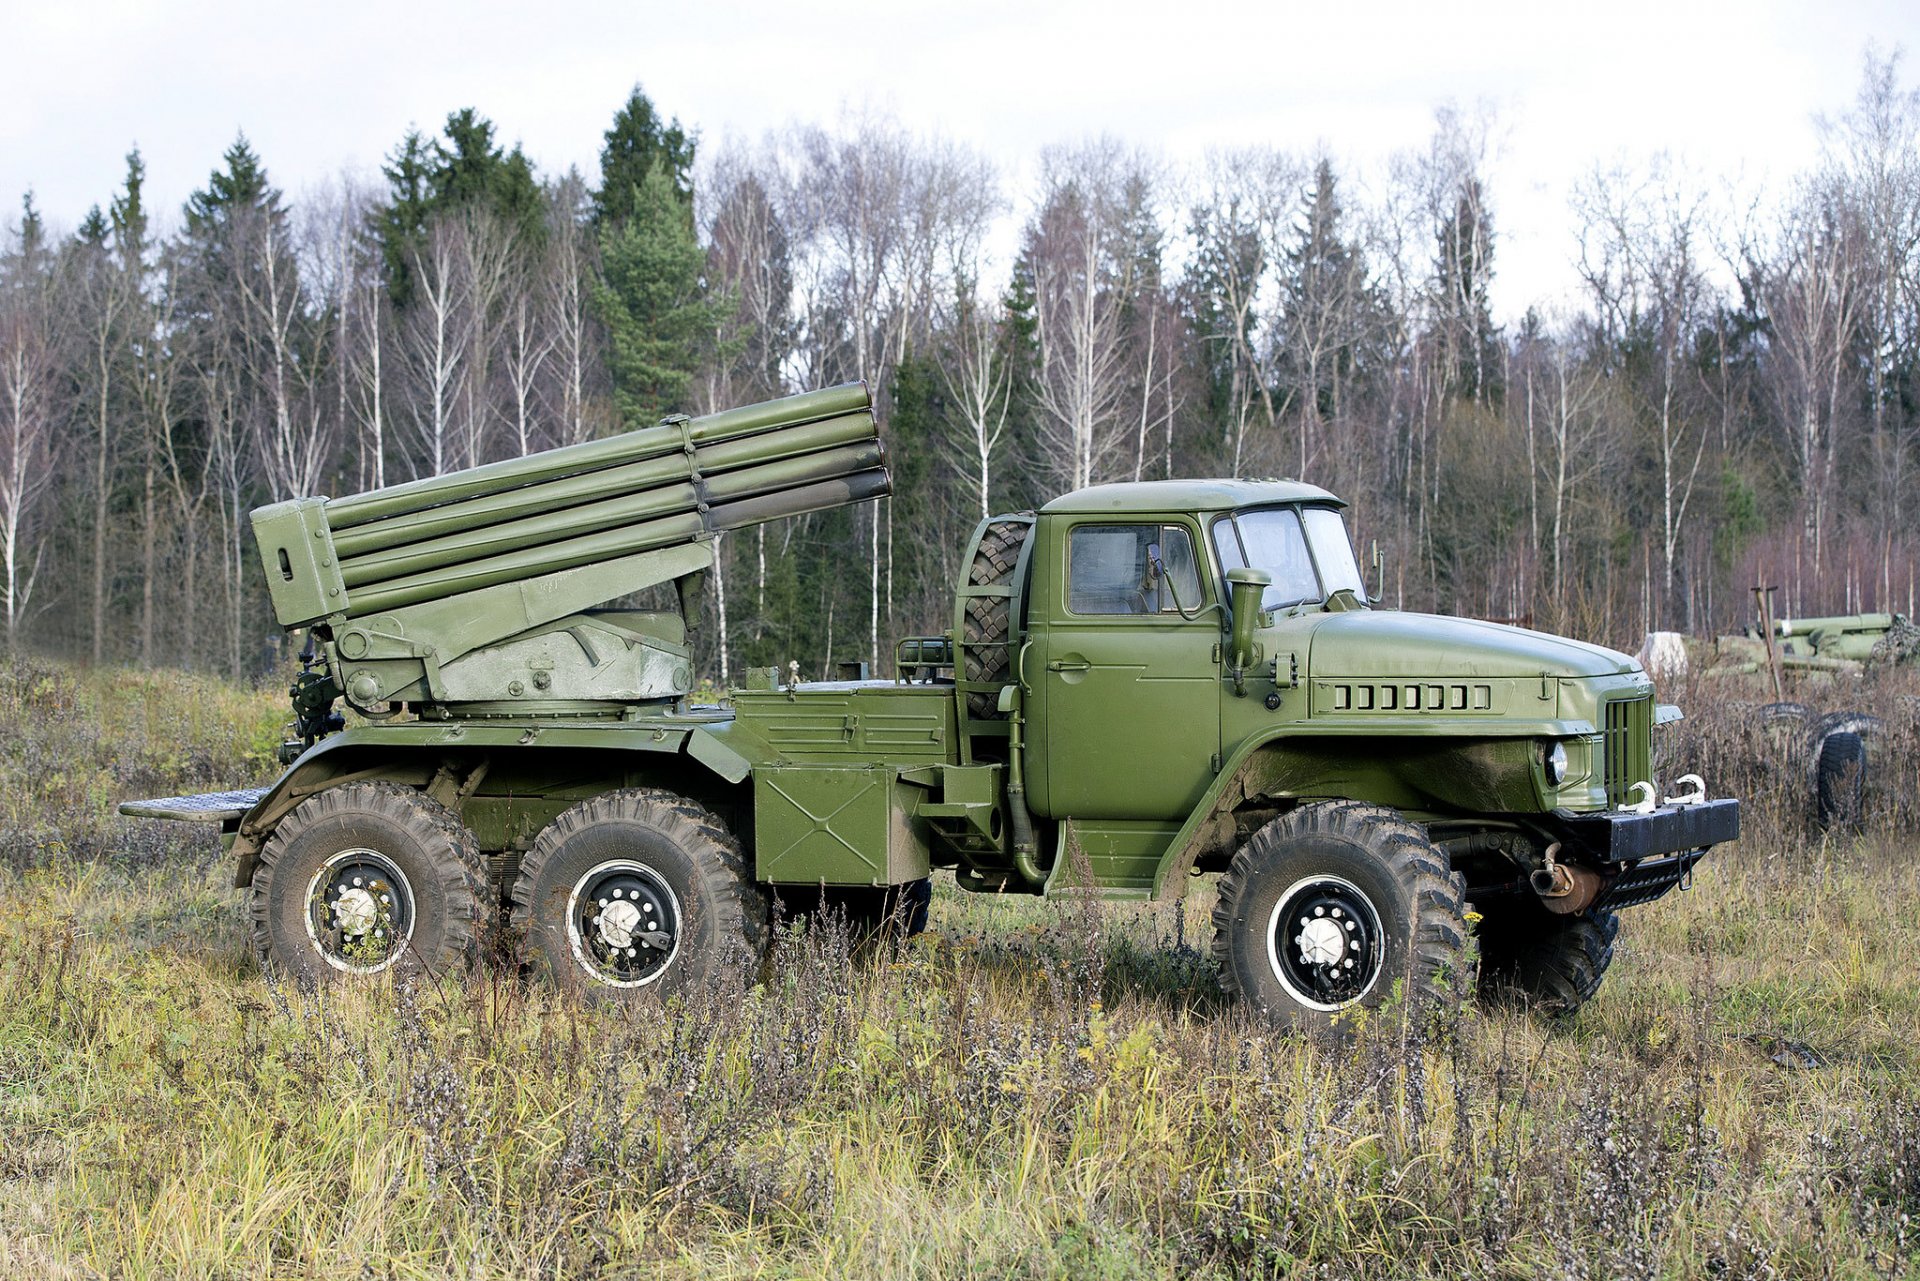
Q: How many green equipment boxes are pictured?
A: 2